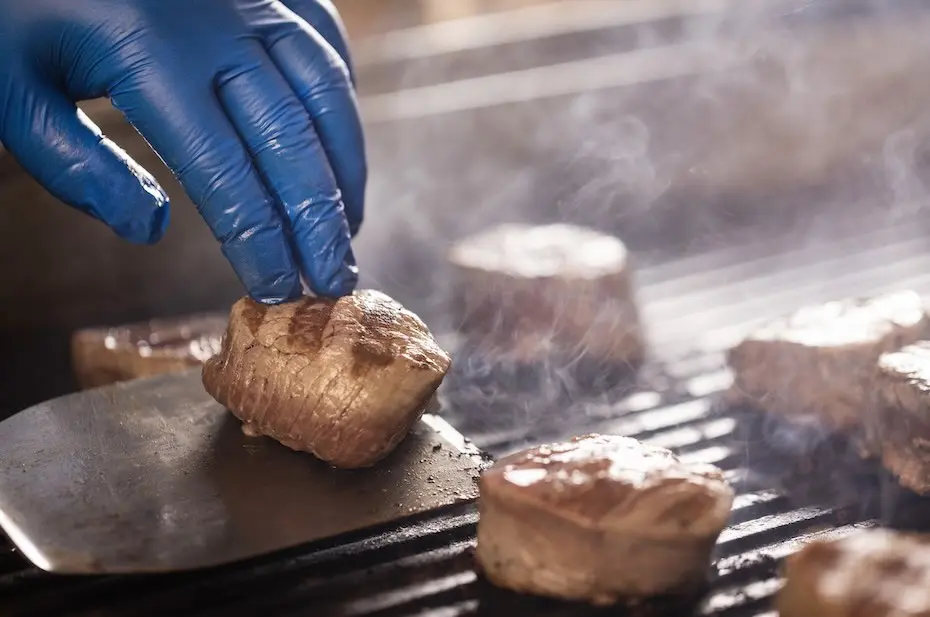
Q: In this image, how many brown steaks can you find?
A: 7